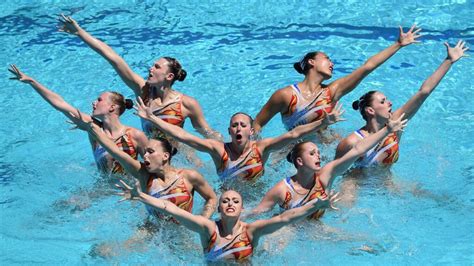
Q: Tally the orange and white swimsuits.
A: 8